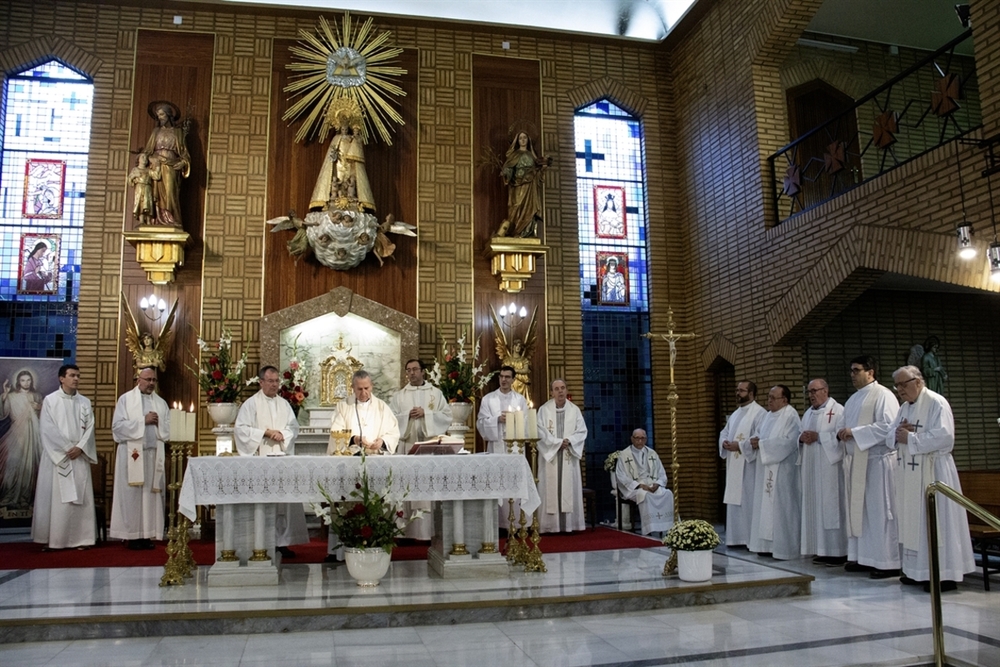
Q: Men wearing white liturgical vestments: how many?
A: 13